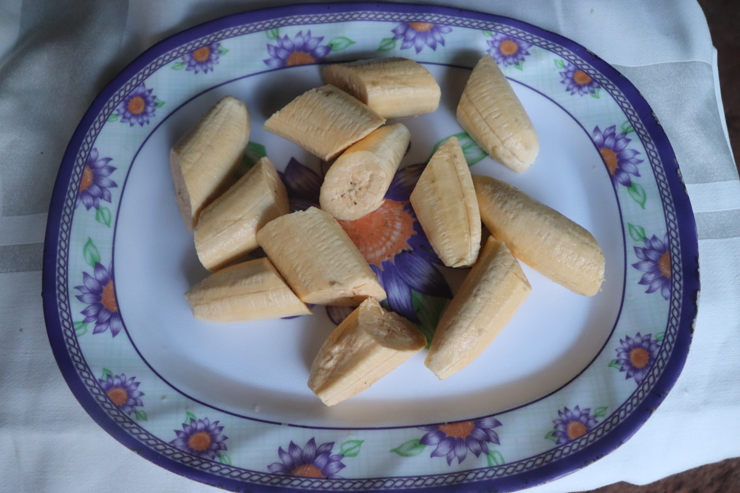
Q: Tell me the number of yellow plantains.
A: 12